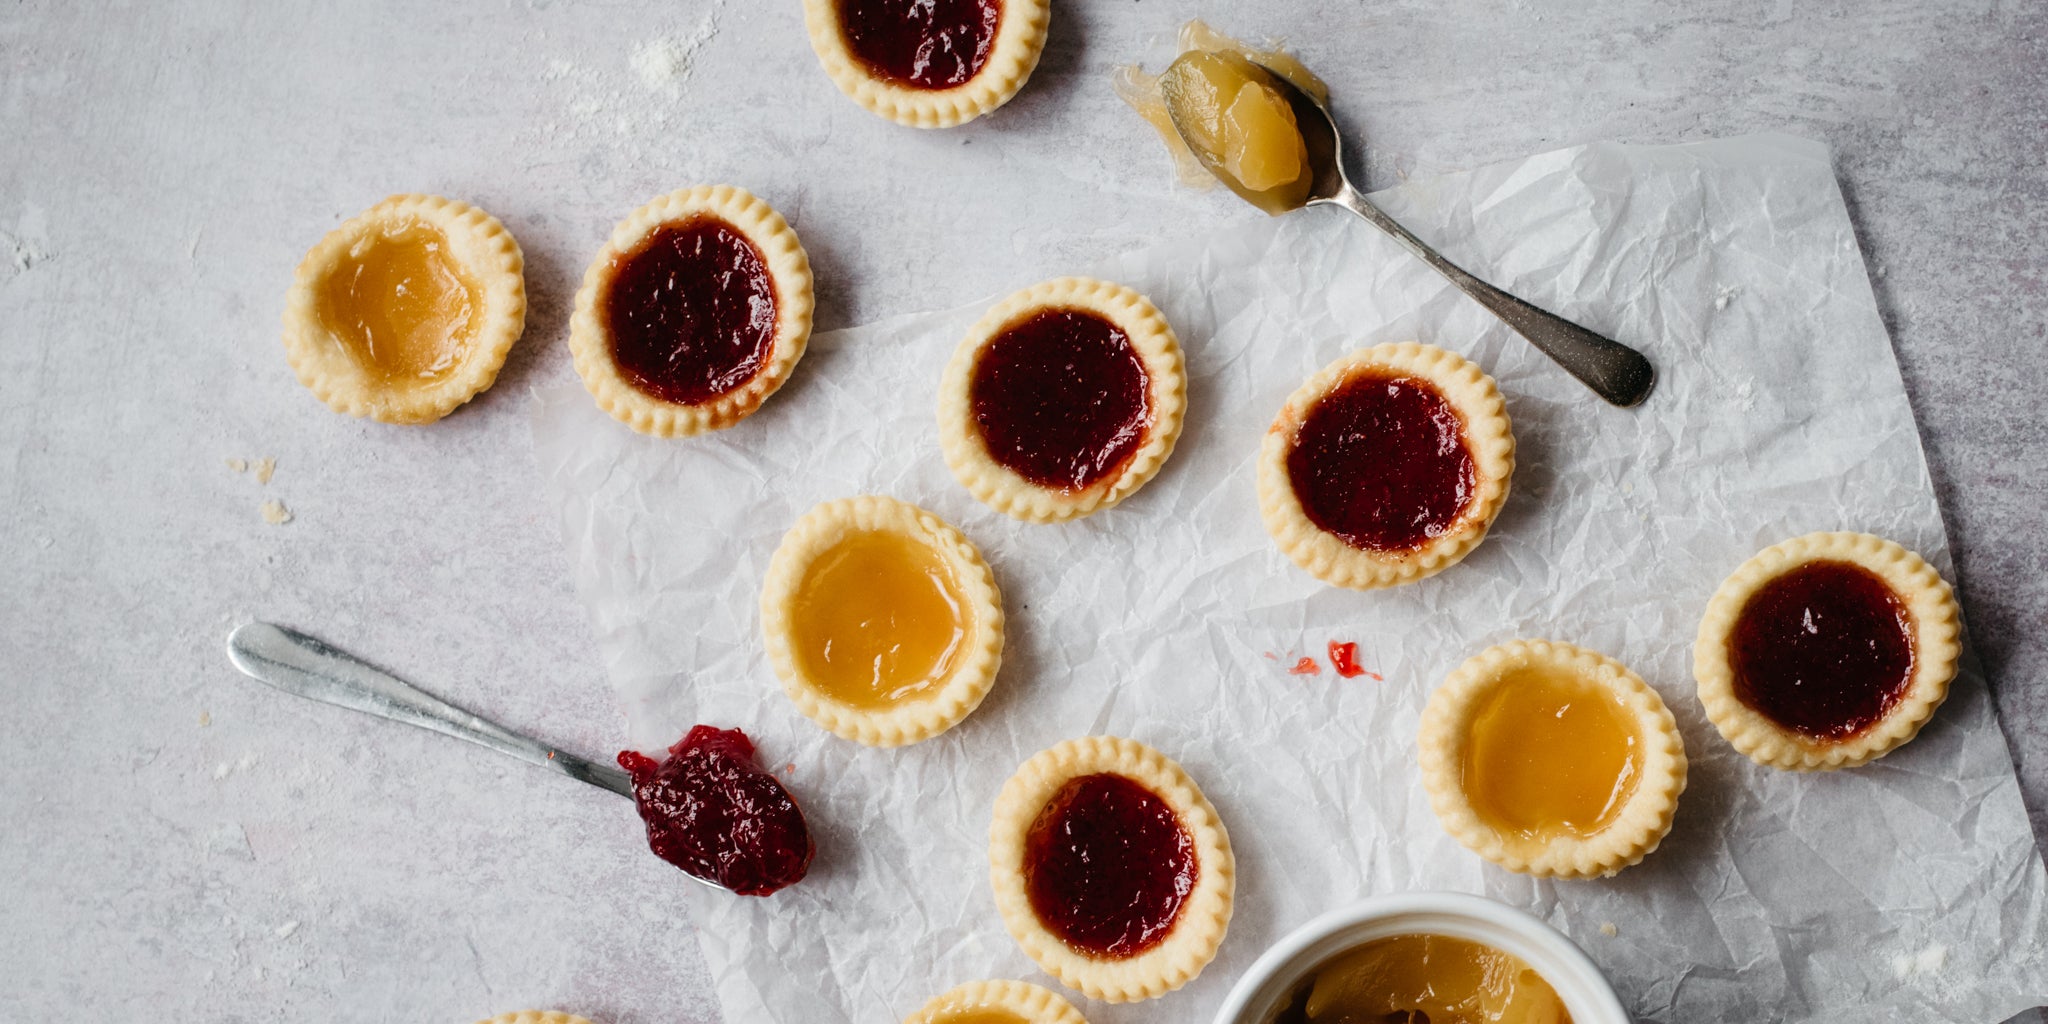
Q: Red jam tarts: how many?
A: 6